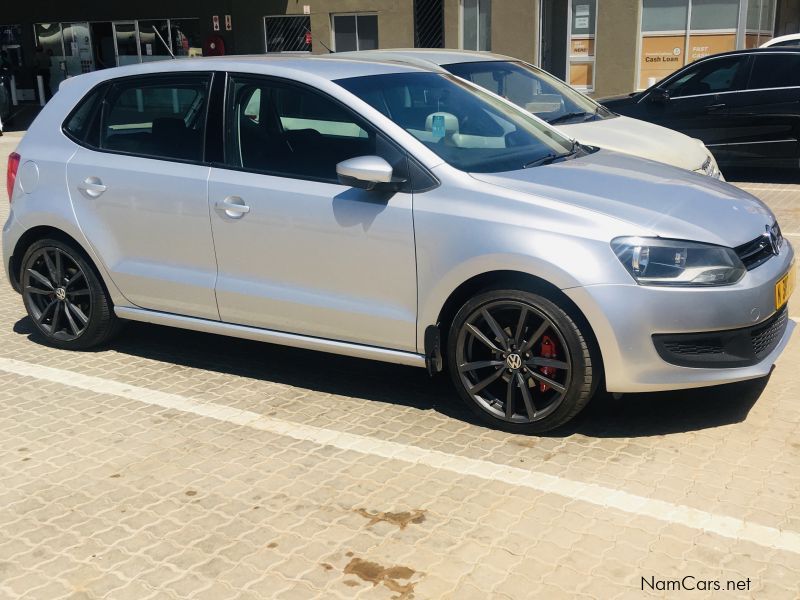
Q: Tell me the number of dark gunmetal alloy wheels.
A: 2